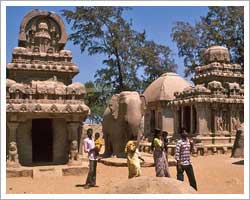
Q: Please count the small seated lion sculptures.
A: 2